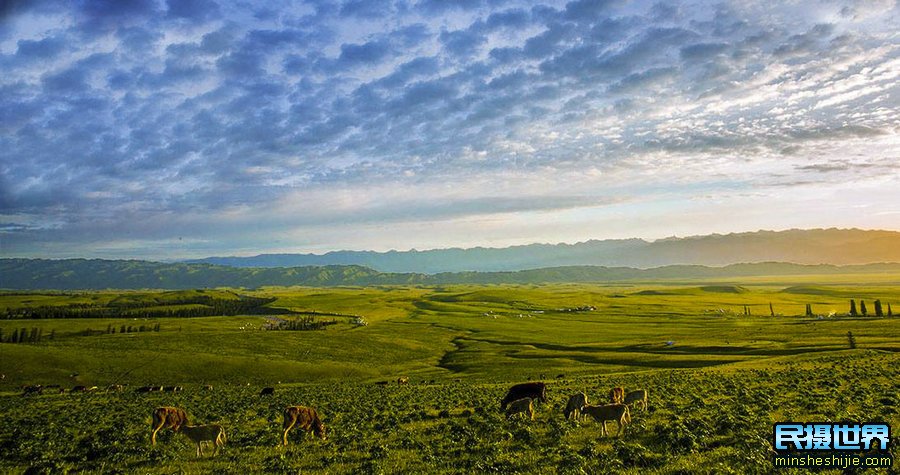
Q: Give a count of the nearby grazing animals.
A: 9